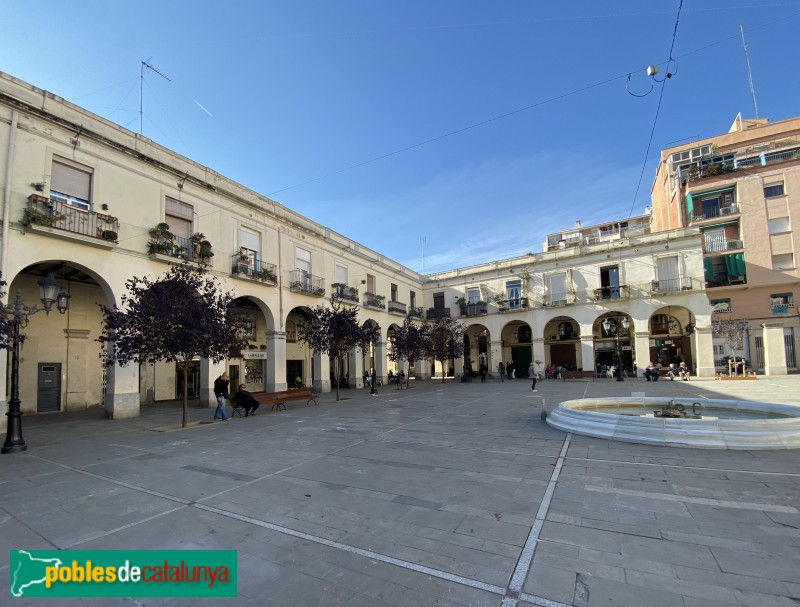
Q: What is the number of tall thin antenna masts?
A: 3